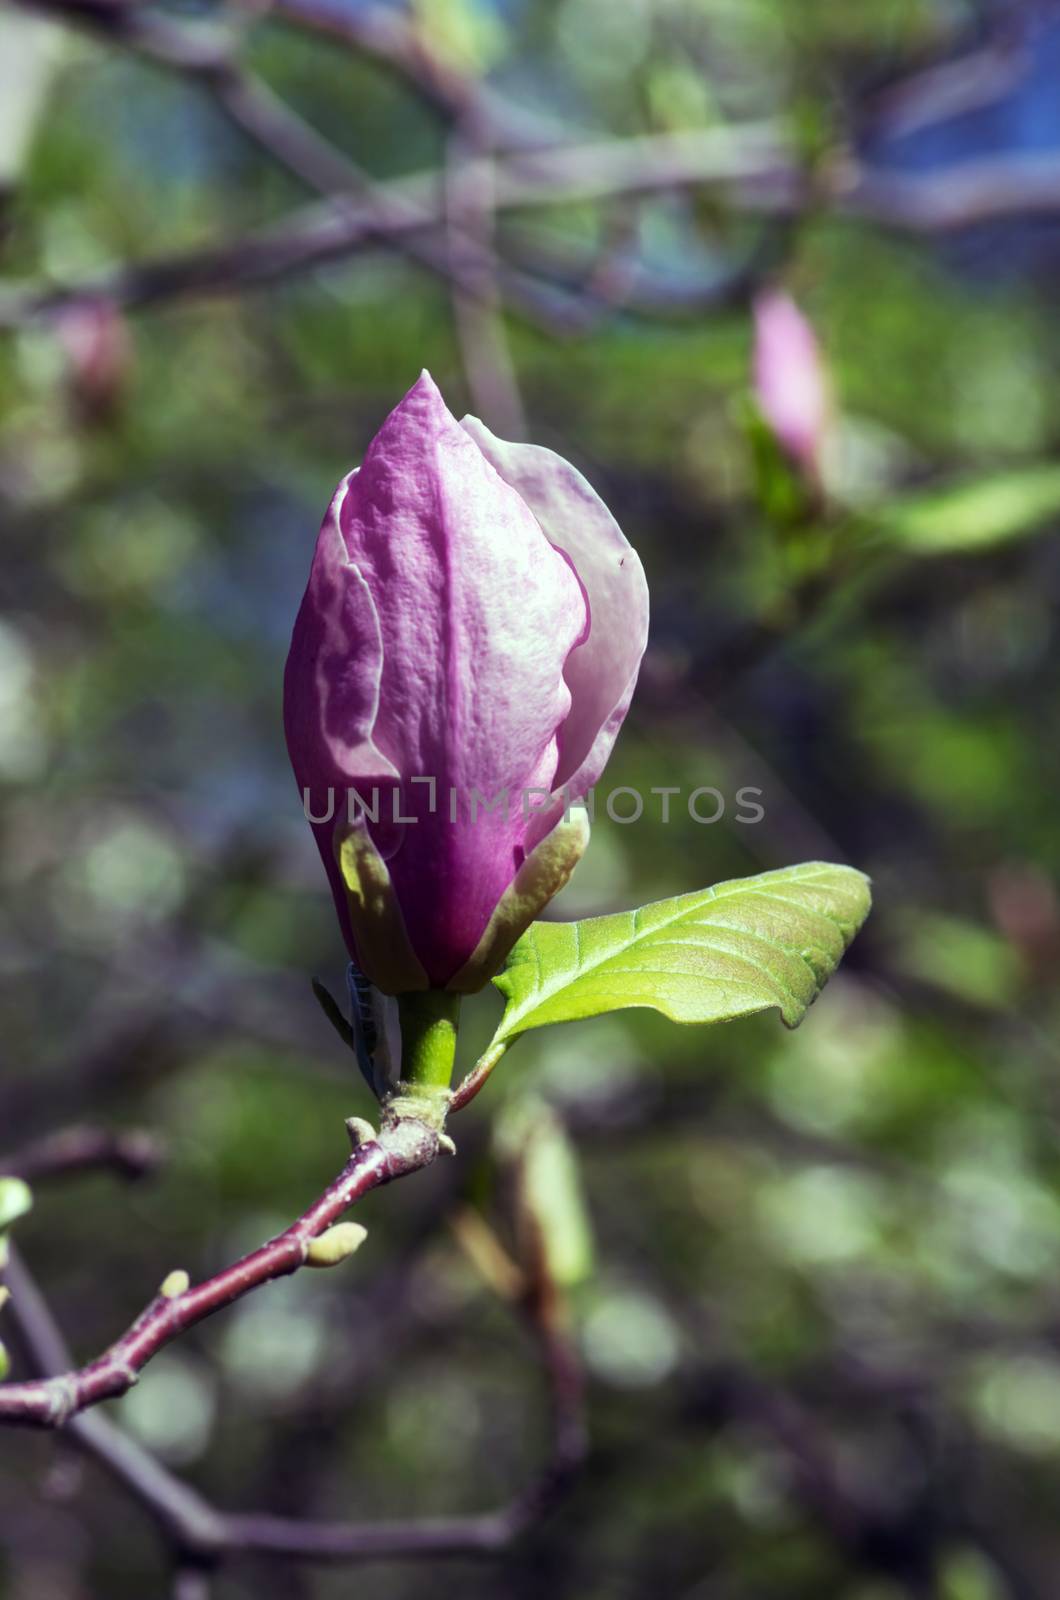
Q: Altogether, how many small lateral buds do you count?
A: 4